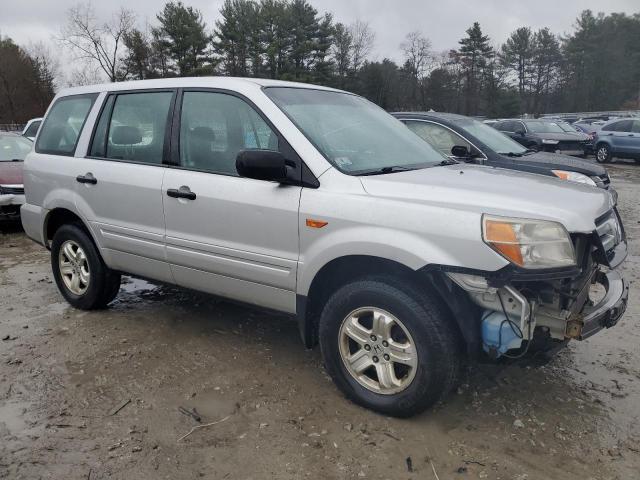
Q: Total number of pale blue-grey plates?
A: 0